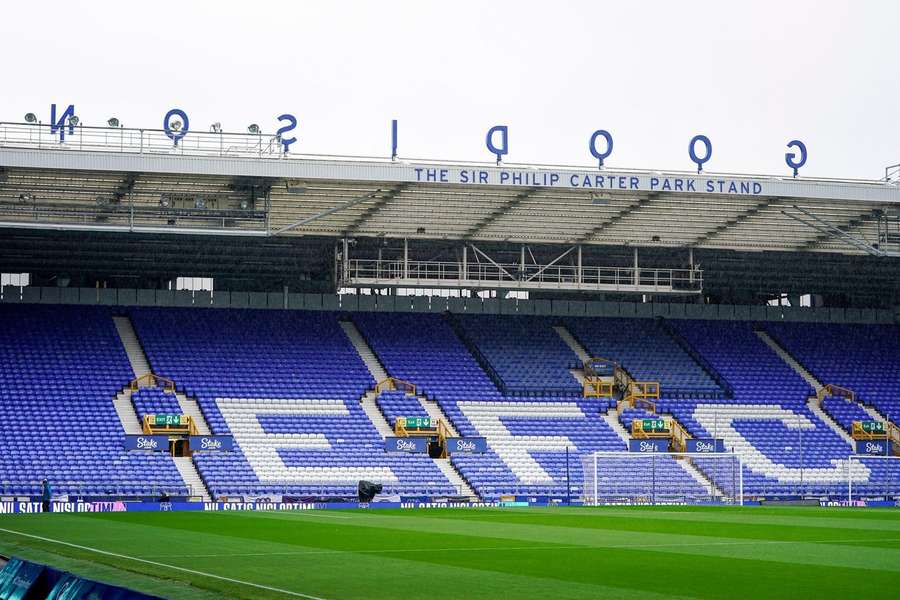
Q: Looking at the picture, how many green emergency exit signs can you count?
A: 4